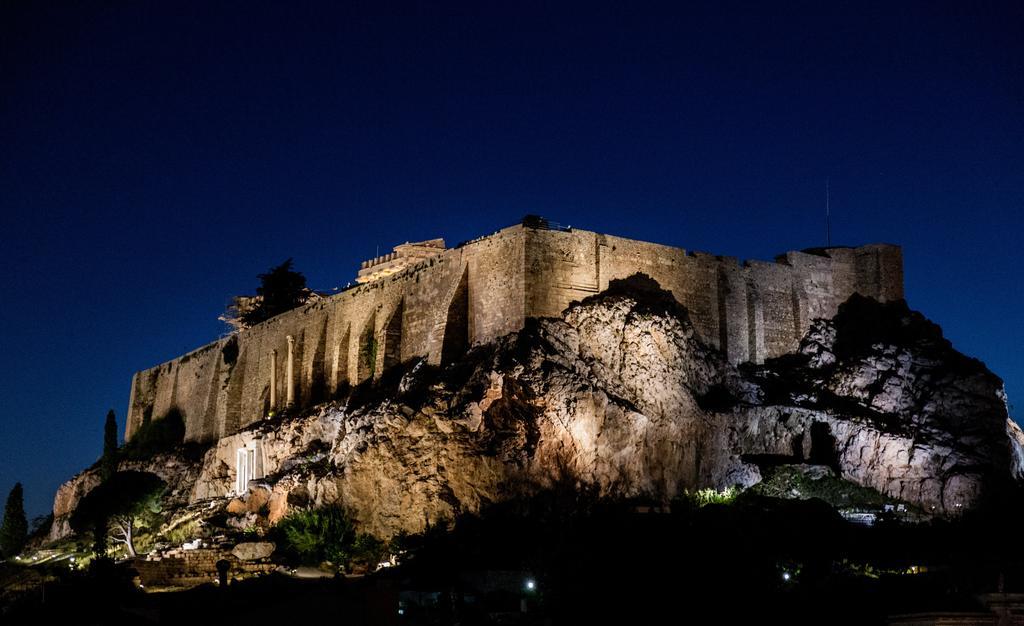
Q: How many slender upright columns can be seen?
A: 2